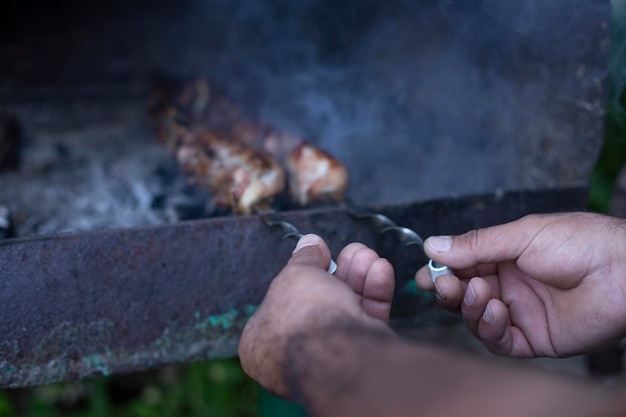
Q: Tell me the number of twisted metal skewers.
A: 2